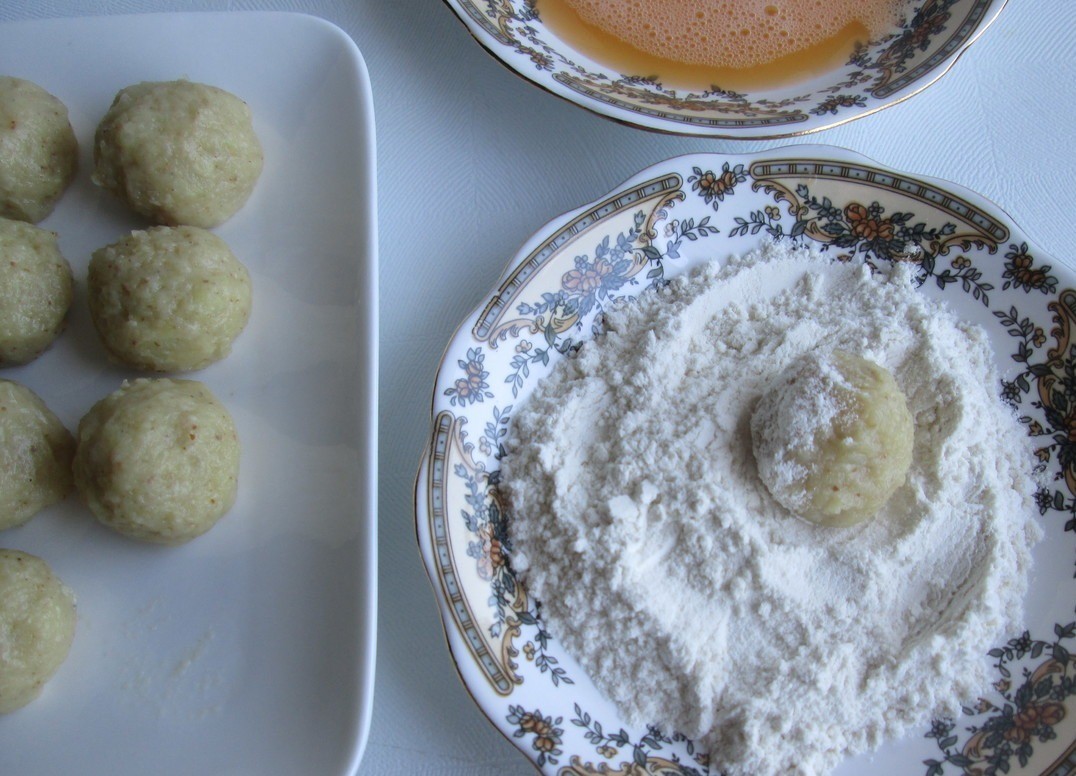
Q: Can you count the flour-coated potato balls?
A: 1